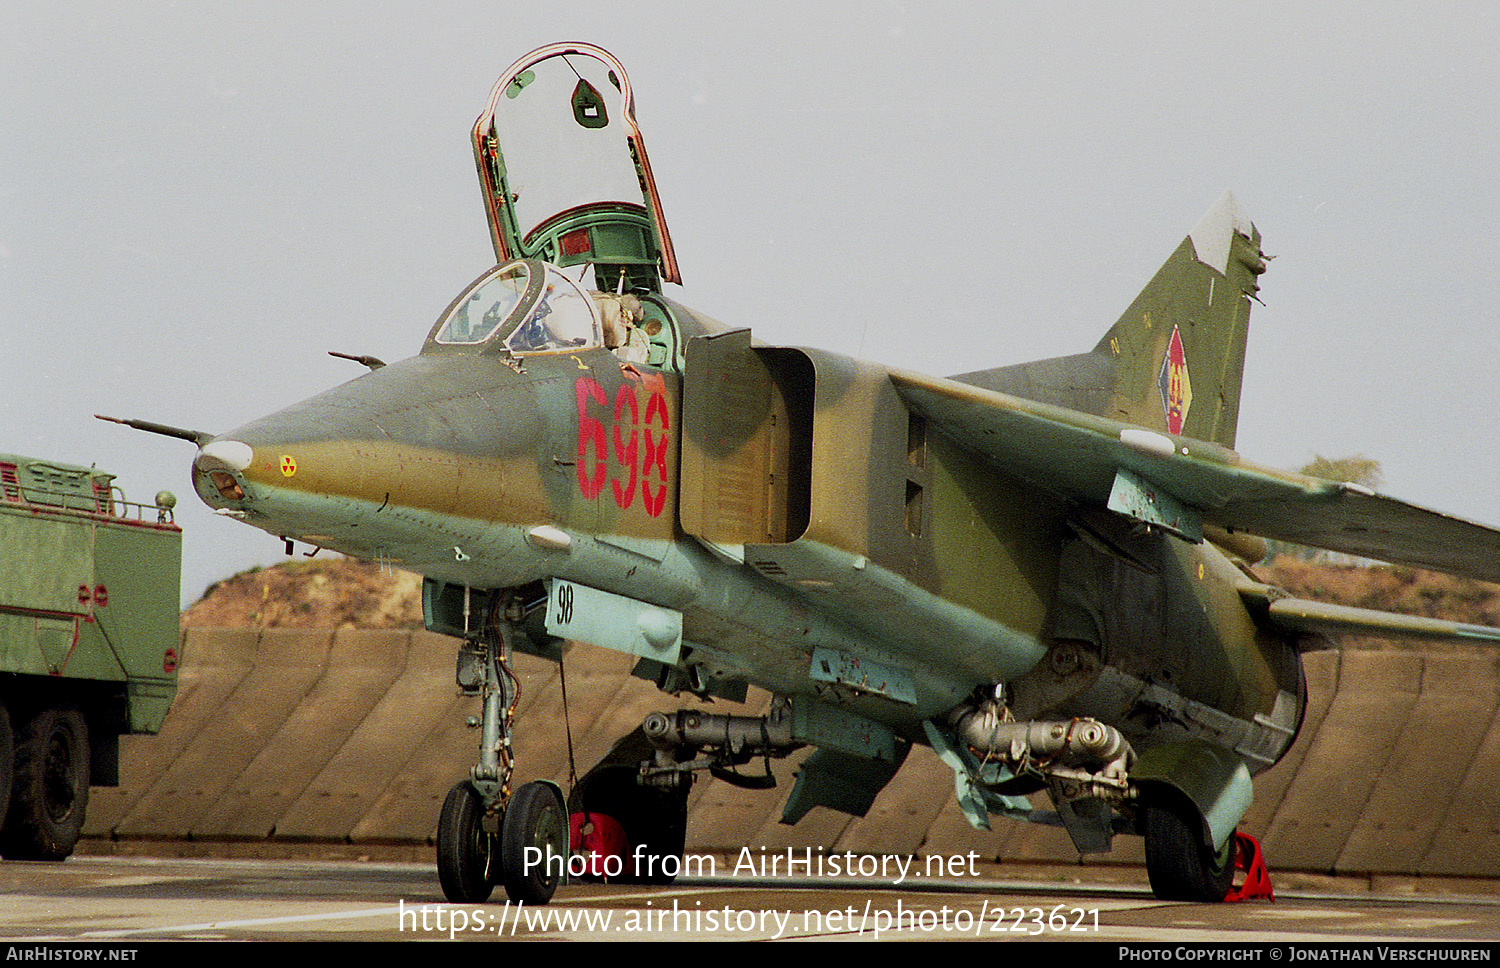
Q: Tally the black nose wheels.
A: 2